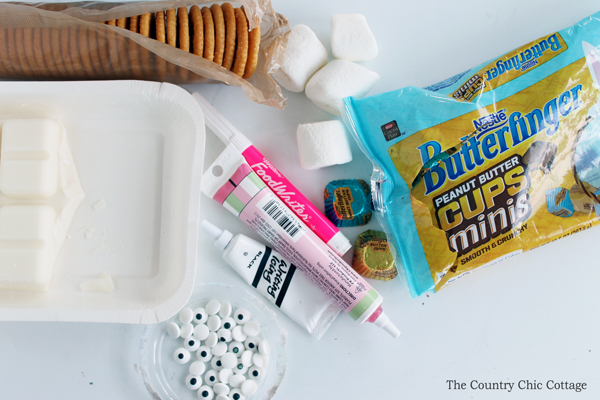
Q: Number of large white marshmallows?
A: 4